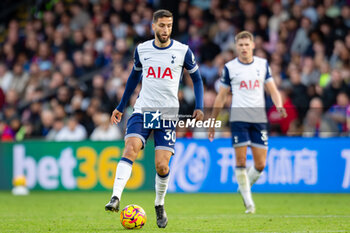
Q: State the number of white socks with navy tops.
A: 4